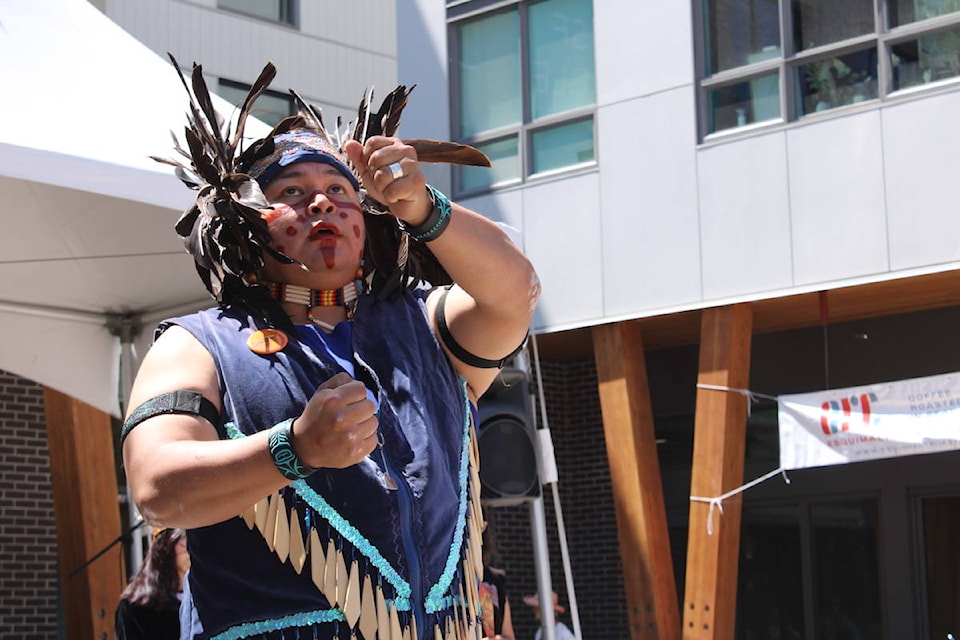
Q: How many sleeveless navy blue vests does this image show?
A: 1